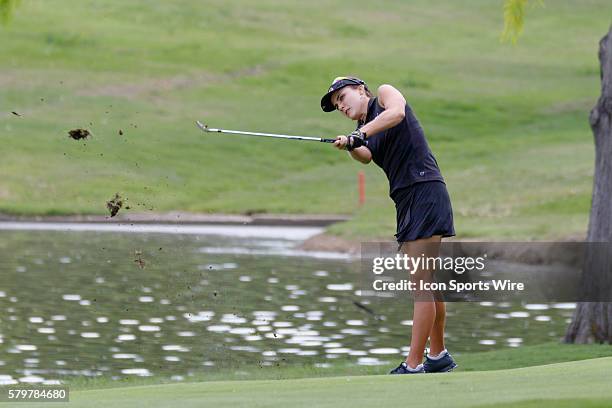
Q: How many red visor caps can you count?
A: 0